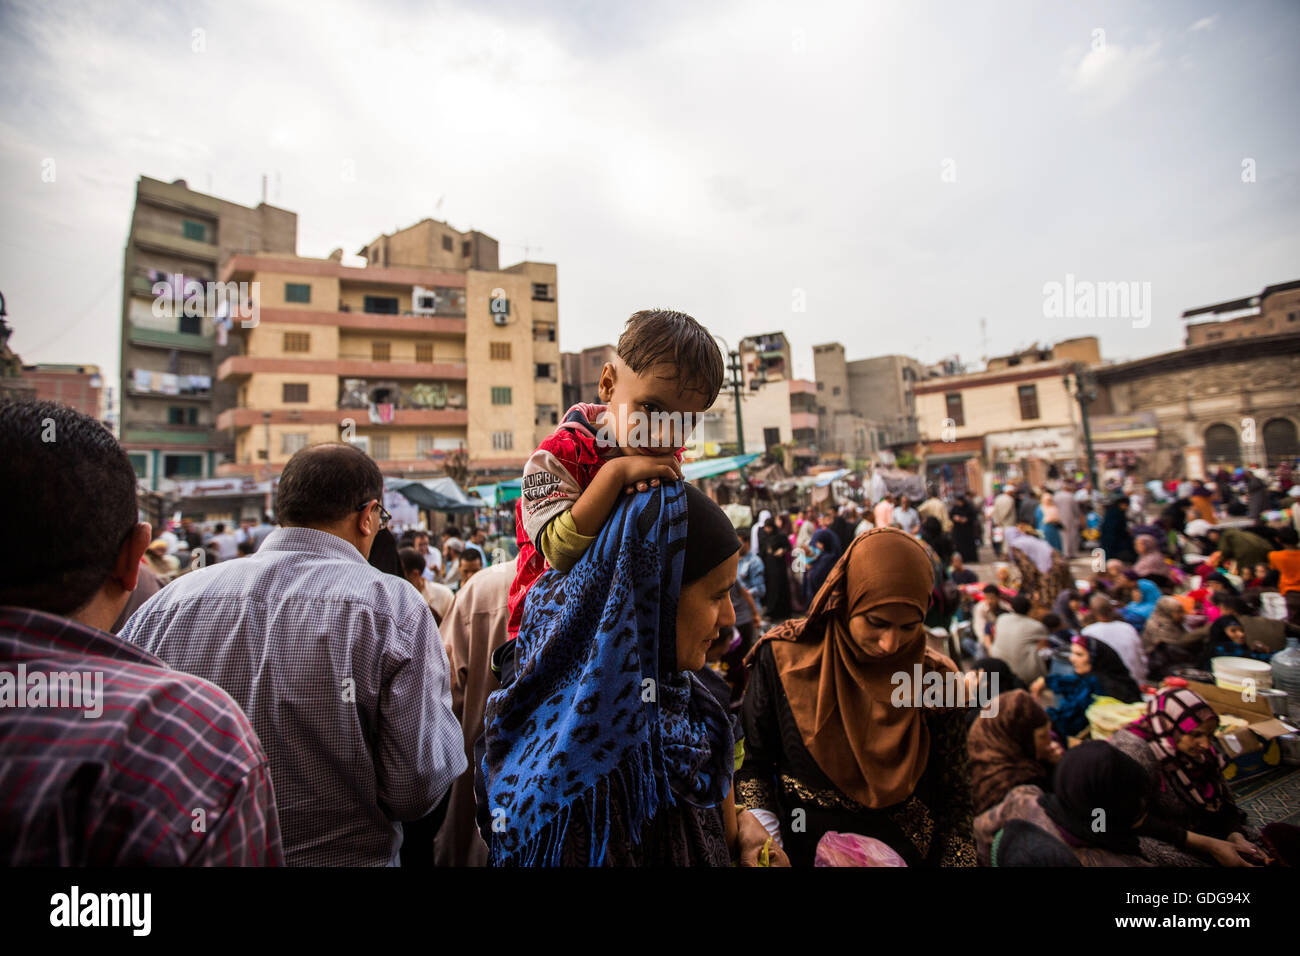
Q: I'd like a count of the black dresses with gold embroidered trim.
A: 1